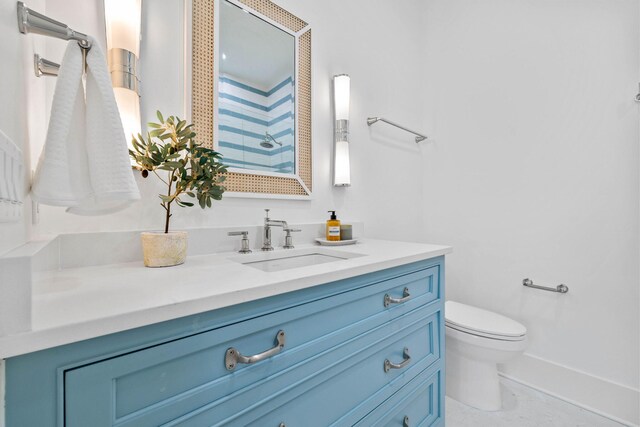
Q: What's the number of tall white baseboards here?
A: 1